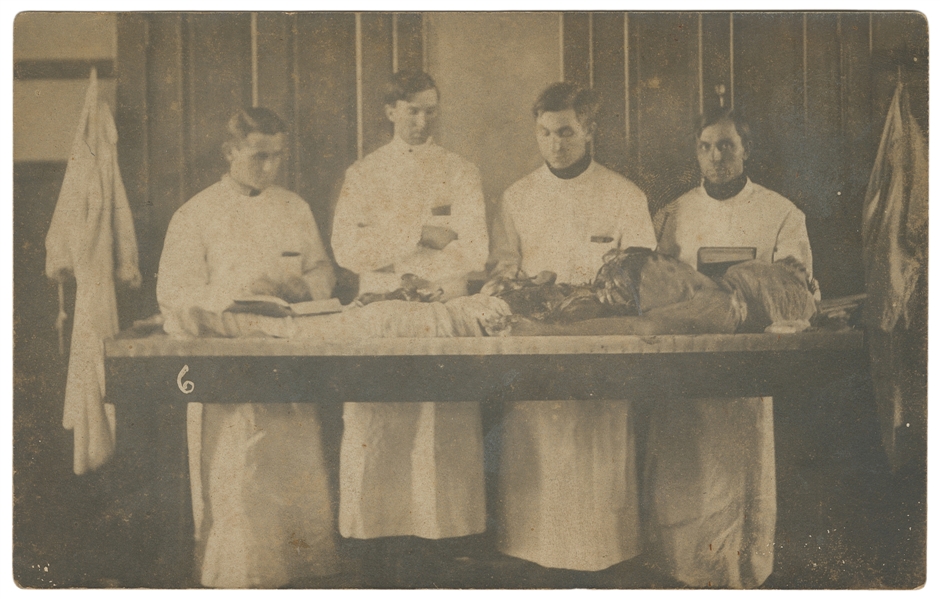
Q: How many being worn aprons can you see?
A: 4